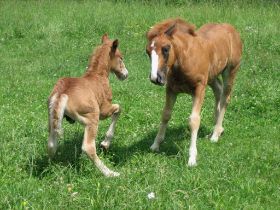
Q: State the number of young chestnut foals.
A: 2